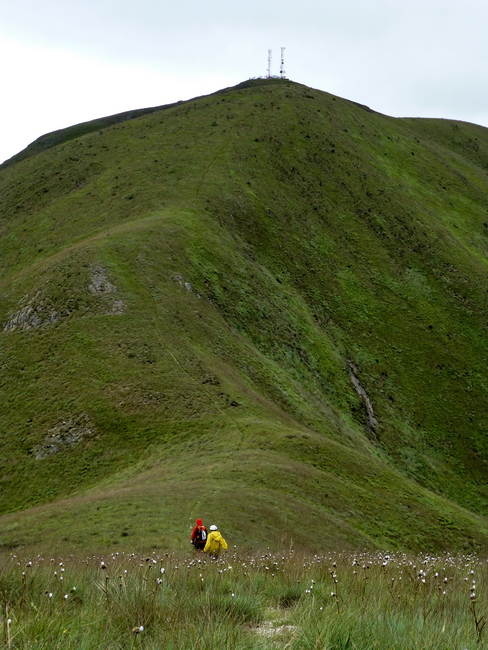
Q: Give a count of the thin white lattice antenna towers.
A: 2